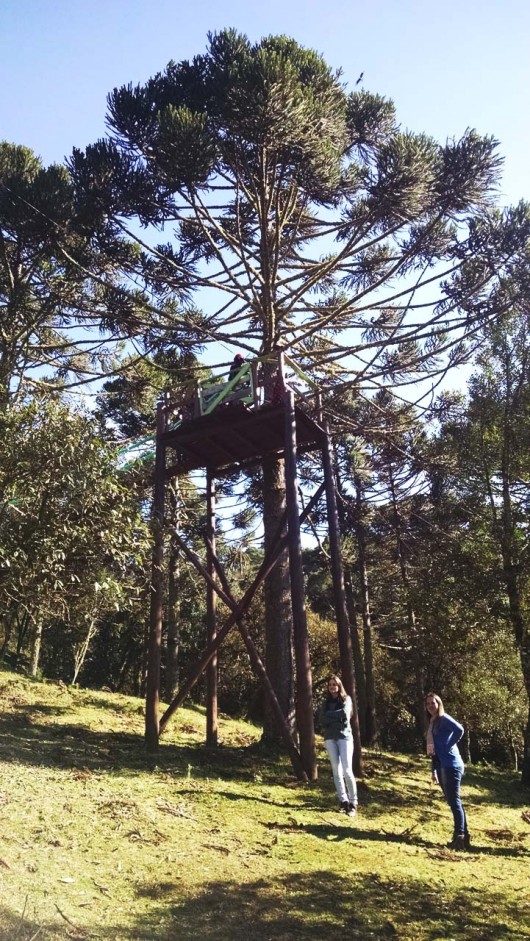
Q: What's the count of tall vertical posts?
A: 4